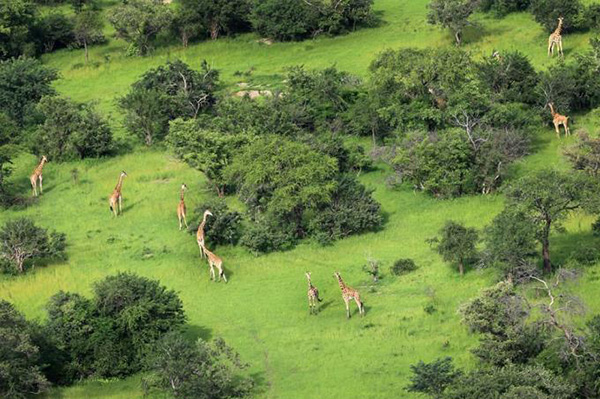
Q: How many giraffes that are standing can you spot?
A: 9